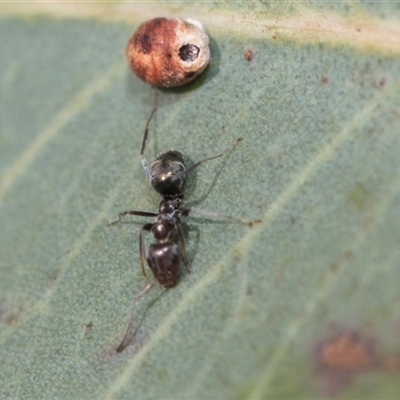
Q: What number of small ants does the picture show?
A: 1